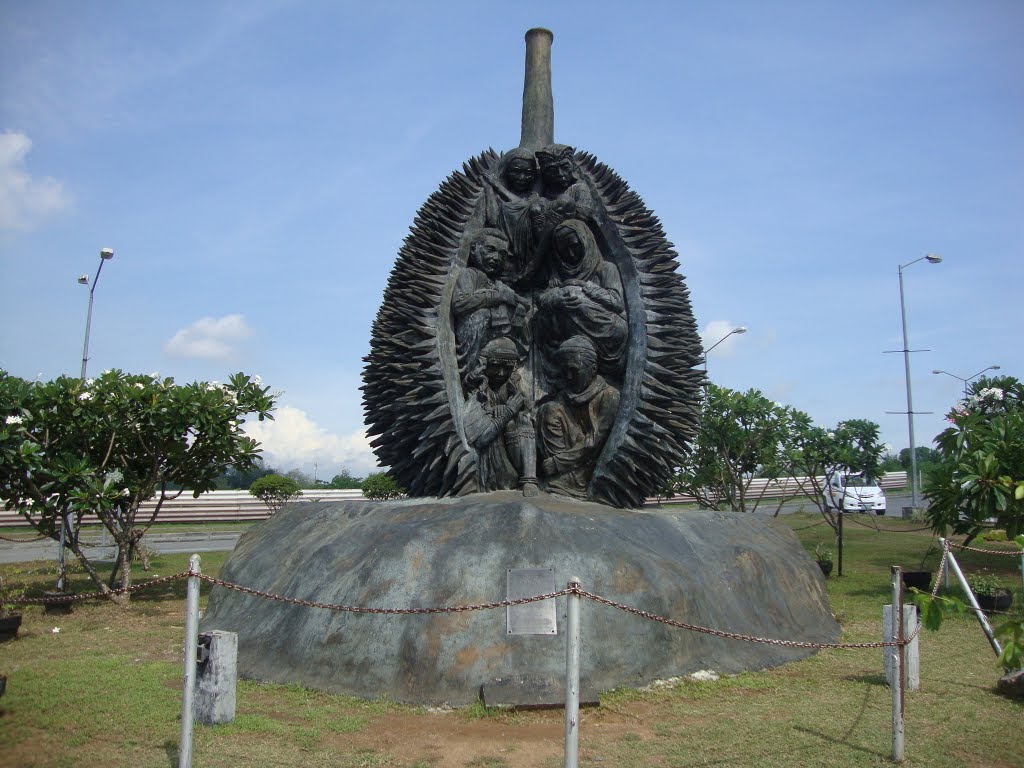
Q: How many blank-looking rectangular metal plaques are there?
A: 1